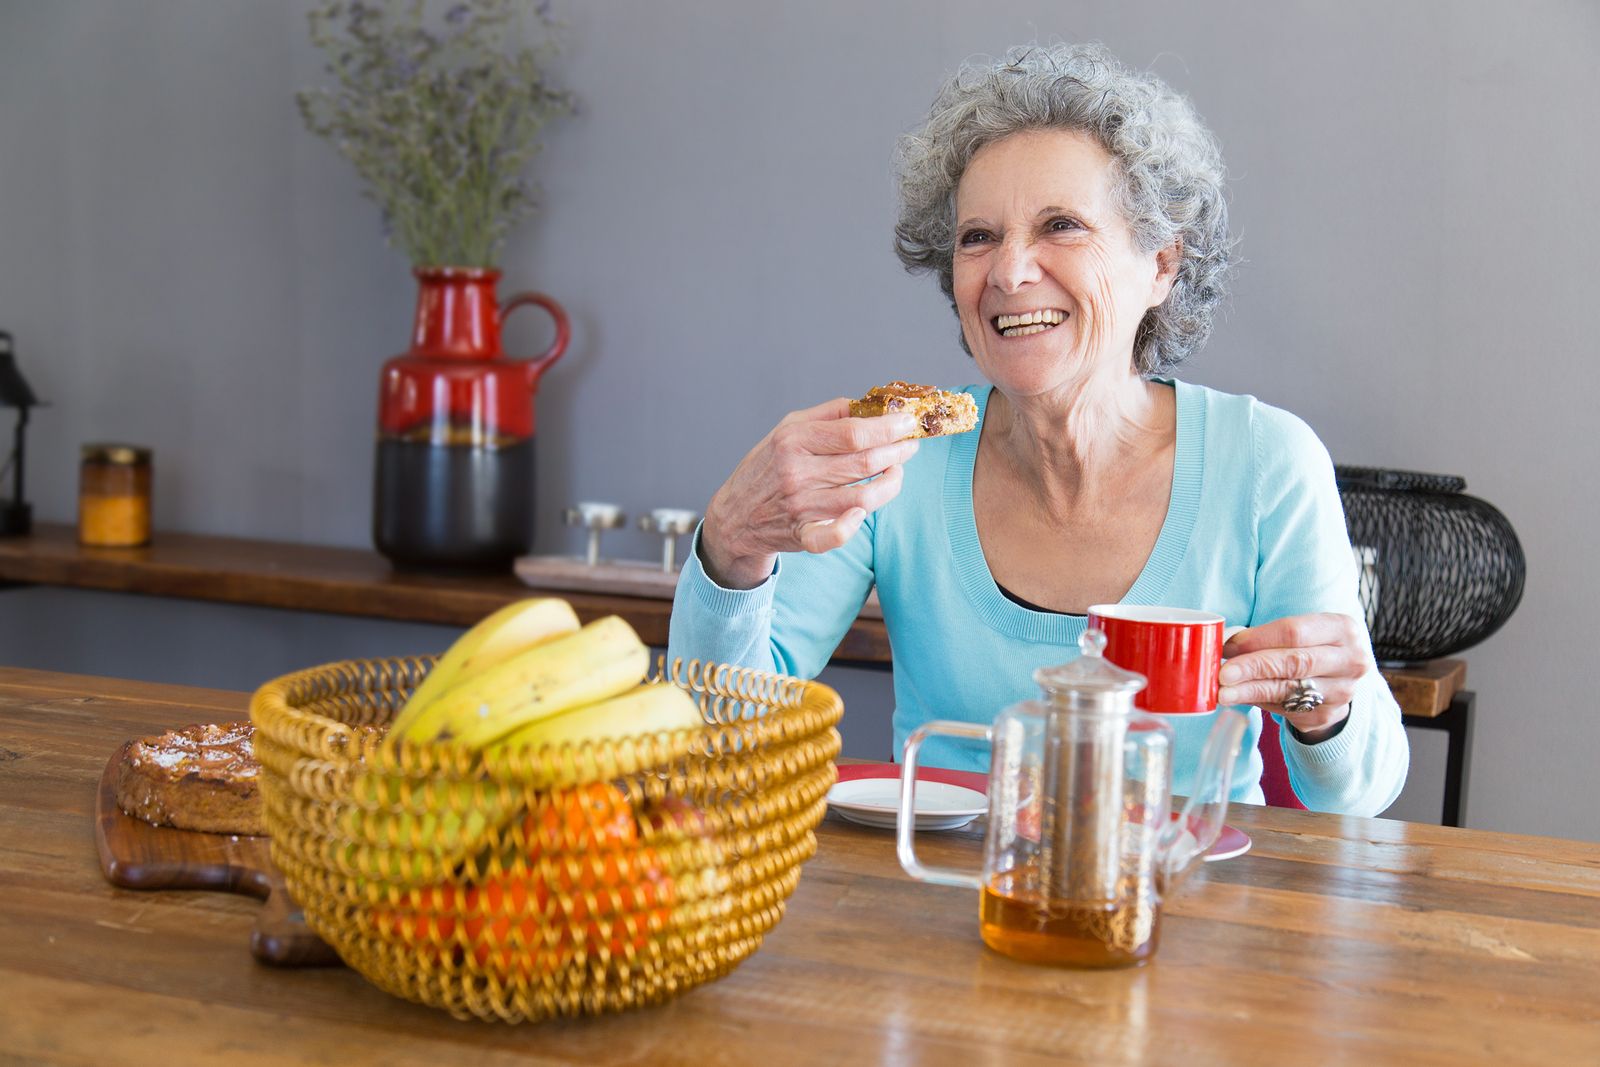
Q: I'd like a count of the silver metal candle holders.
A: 2